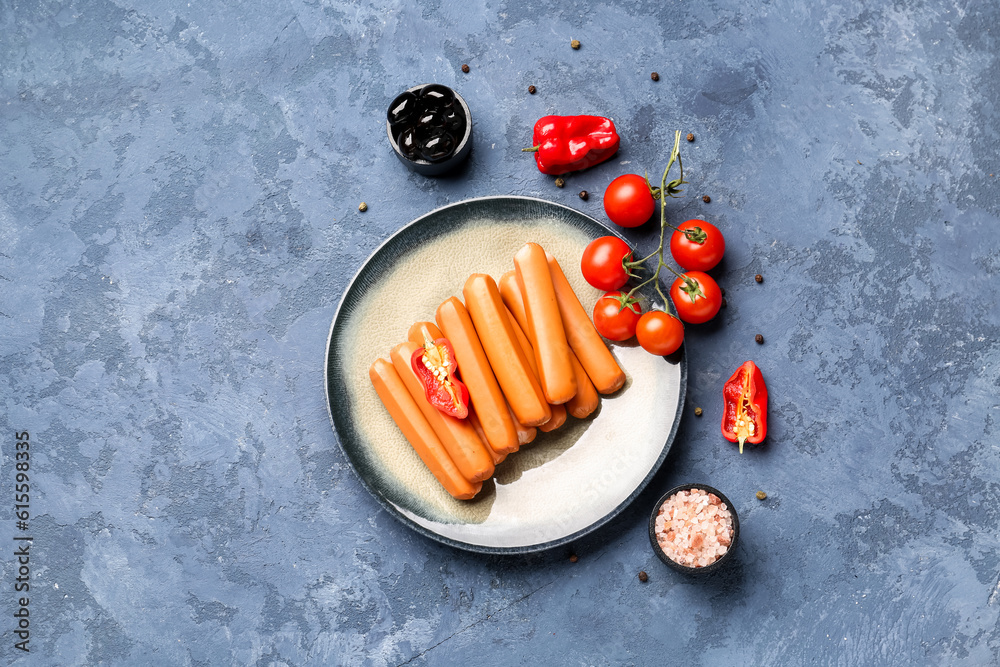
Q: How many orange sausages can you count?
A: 10